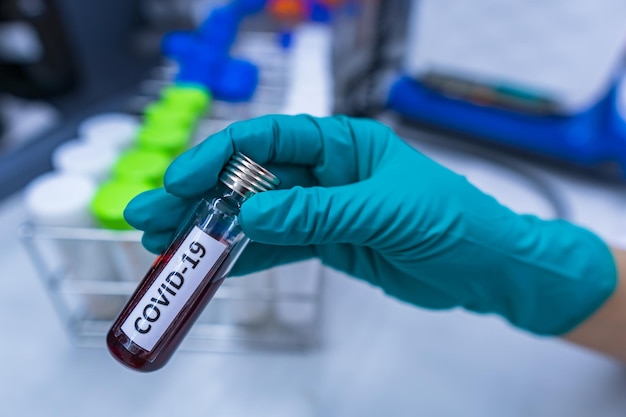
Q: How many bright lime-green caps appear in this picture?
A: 5